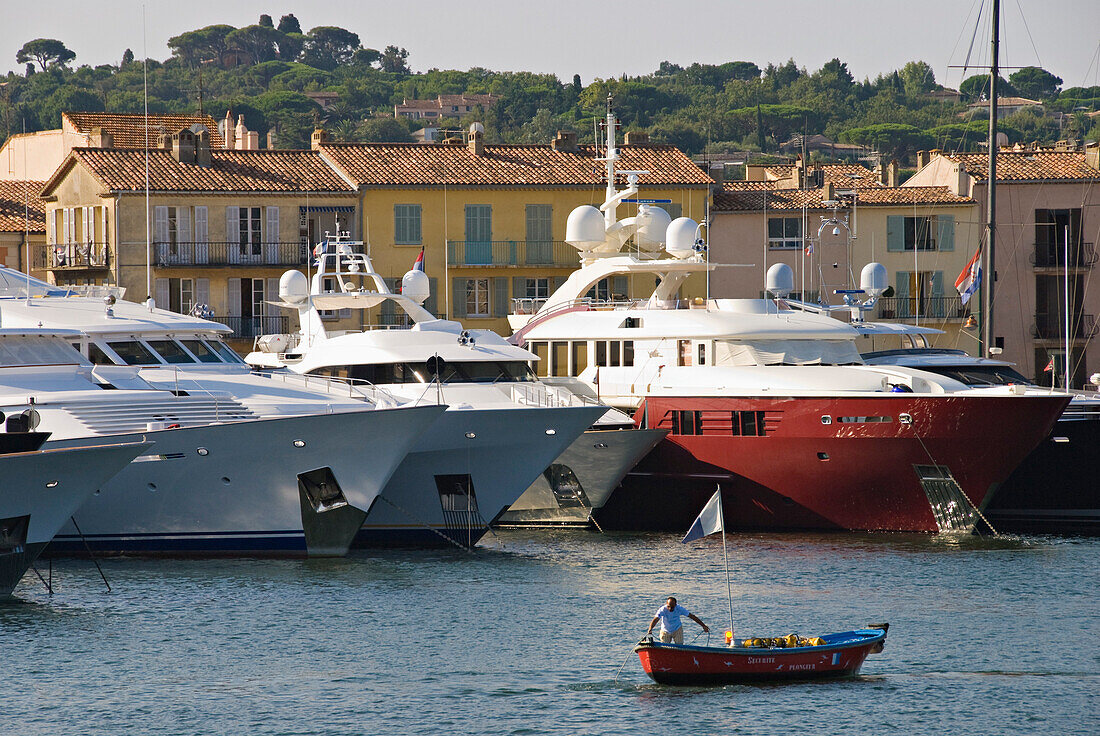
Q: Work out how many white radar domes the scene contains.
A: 7